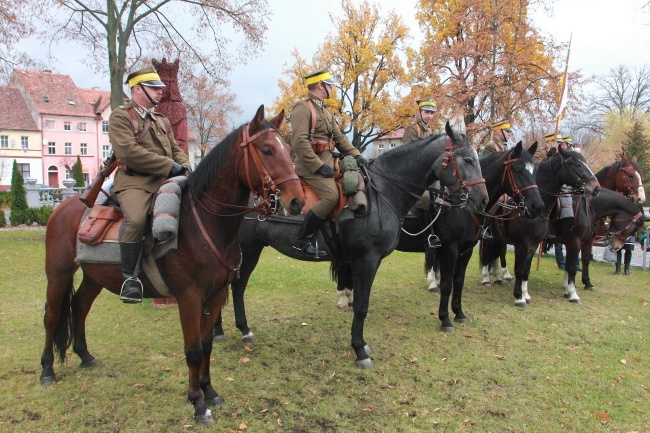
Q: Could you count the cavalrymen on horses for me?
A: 6